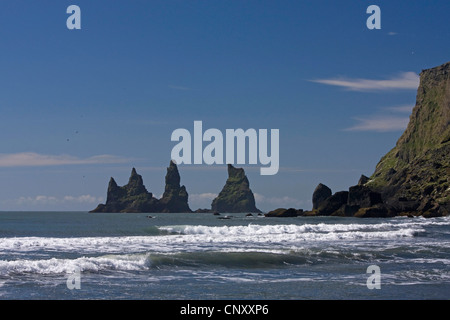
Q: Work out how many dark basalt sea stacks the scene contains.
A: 3